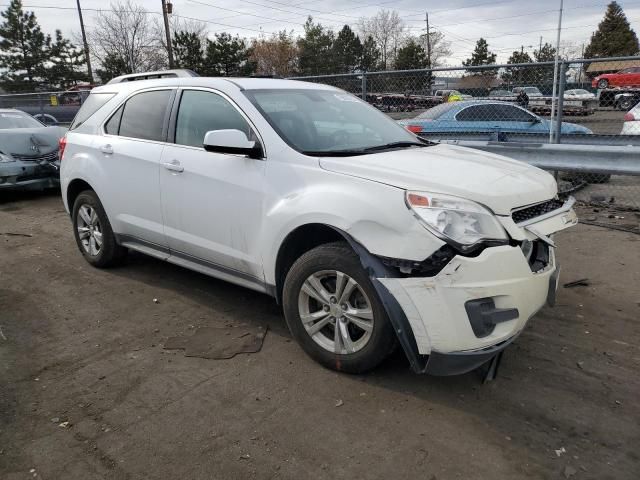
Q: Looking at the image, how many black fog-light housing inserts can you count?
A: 1